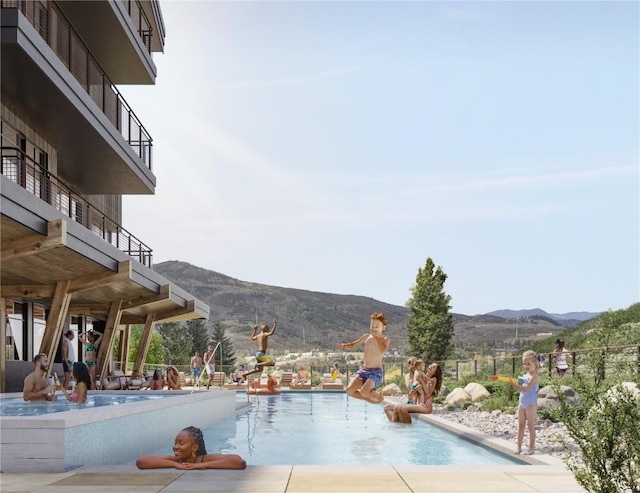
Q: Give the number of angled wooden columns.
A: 3